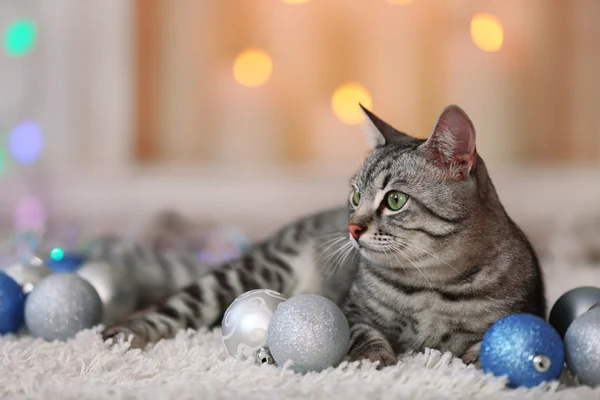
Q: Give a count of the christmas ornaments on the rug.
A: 10